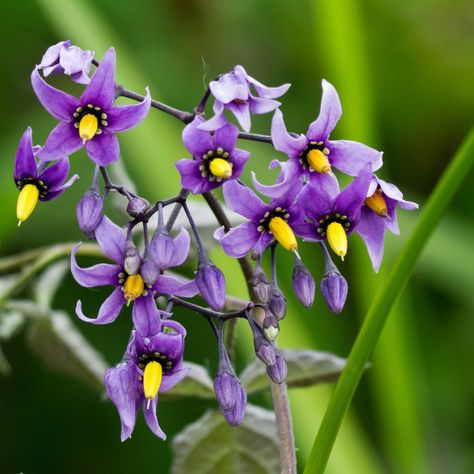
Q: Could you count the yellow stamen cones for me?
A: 9